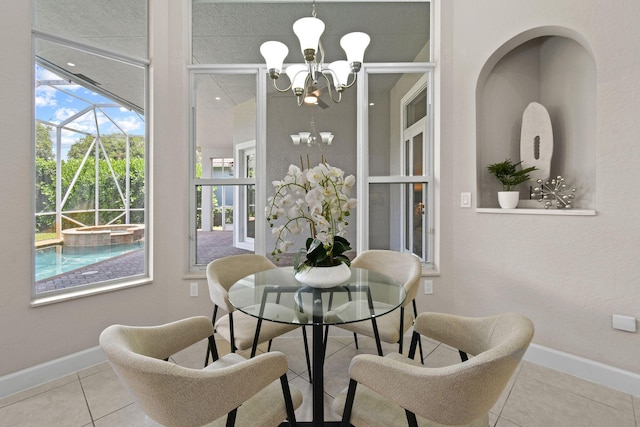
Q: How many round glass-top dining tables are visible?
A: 1